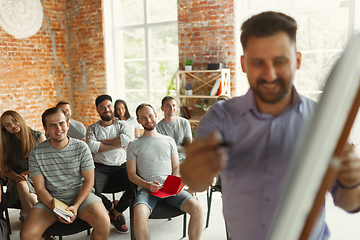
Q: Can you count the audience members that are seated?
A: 7